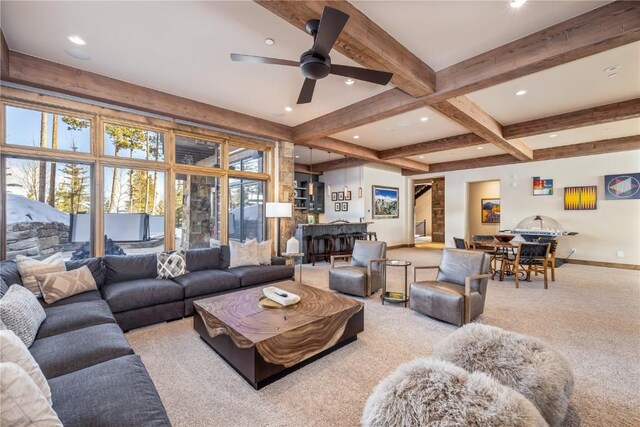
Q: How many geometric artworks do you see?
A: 3